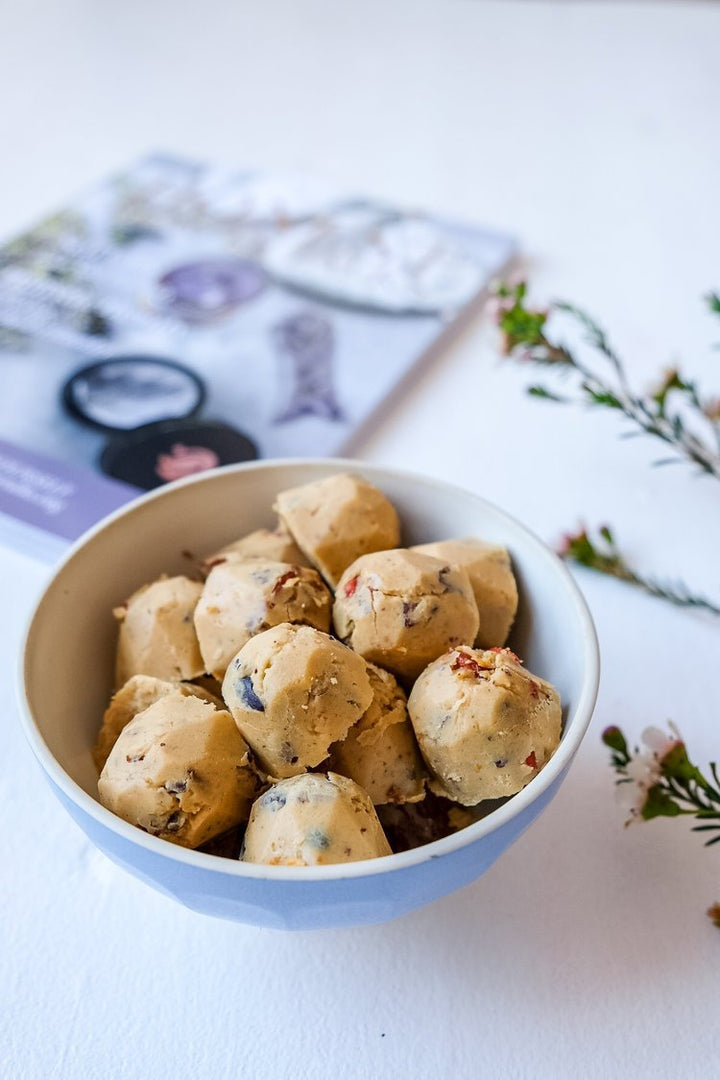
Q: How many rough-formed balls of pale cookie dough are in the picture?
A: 12